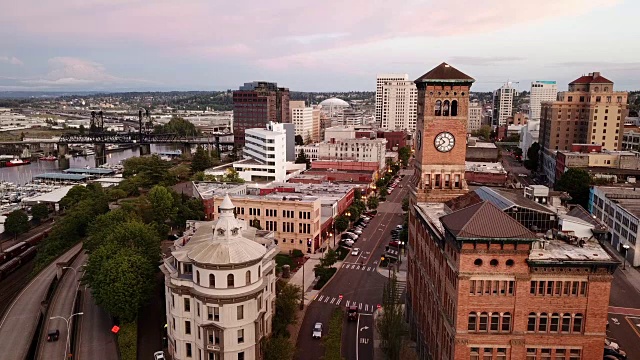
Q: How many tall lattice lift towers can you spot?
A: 2